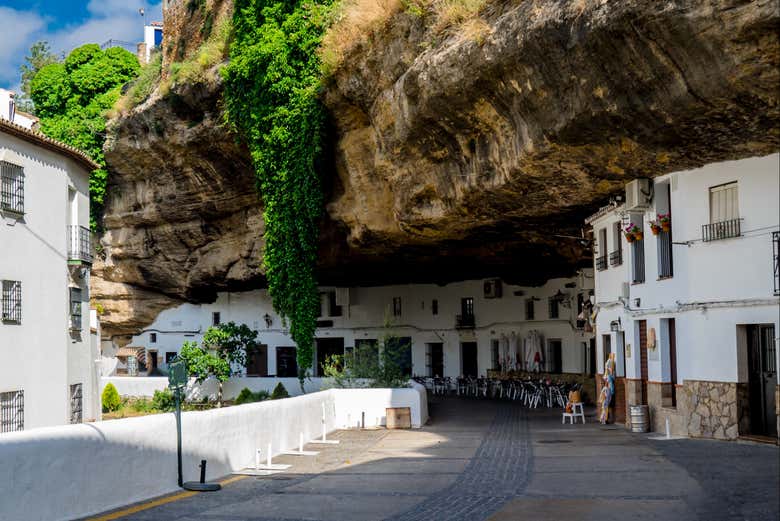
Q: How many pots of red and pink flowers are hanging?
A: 4